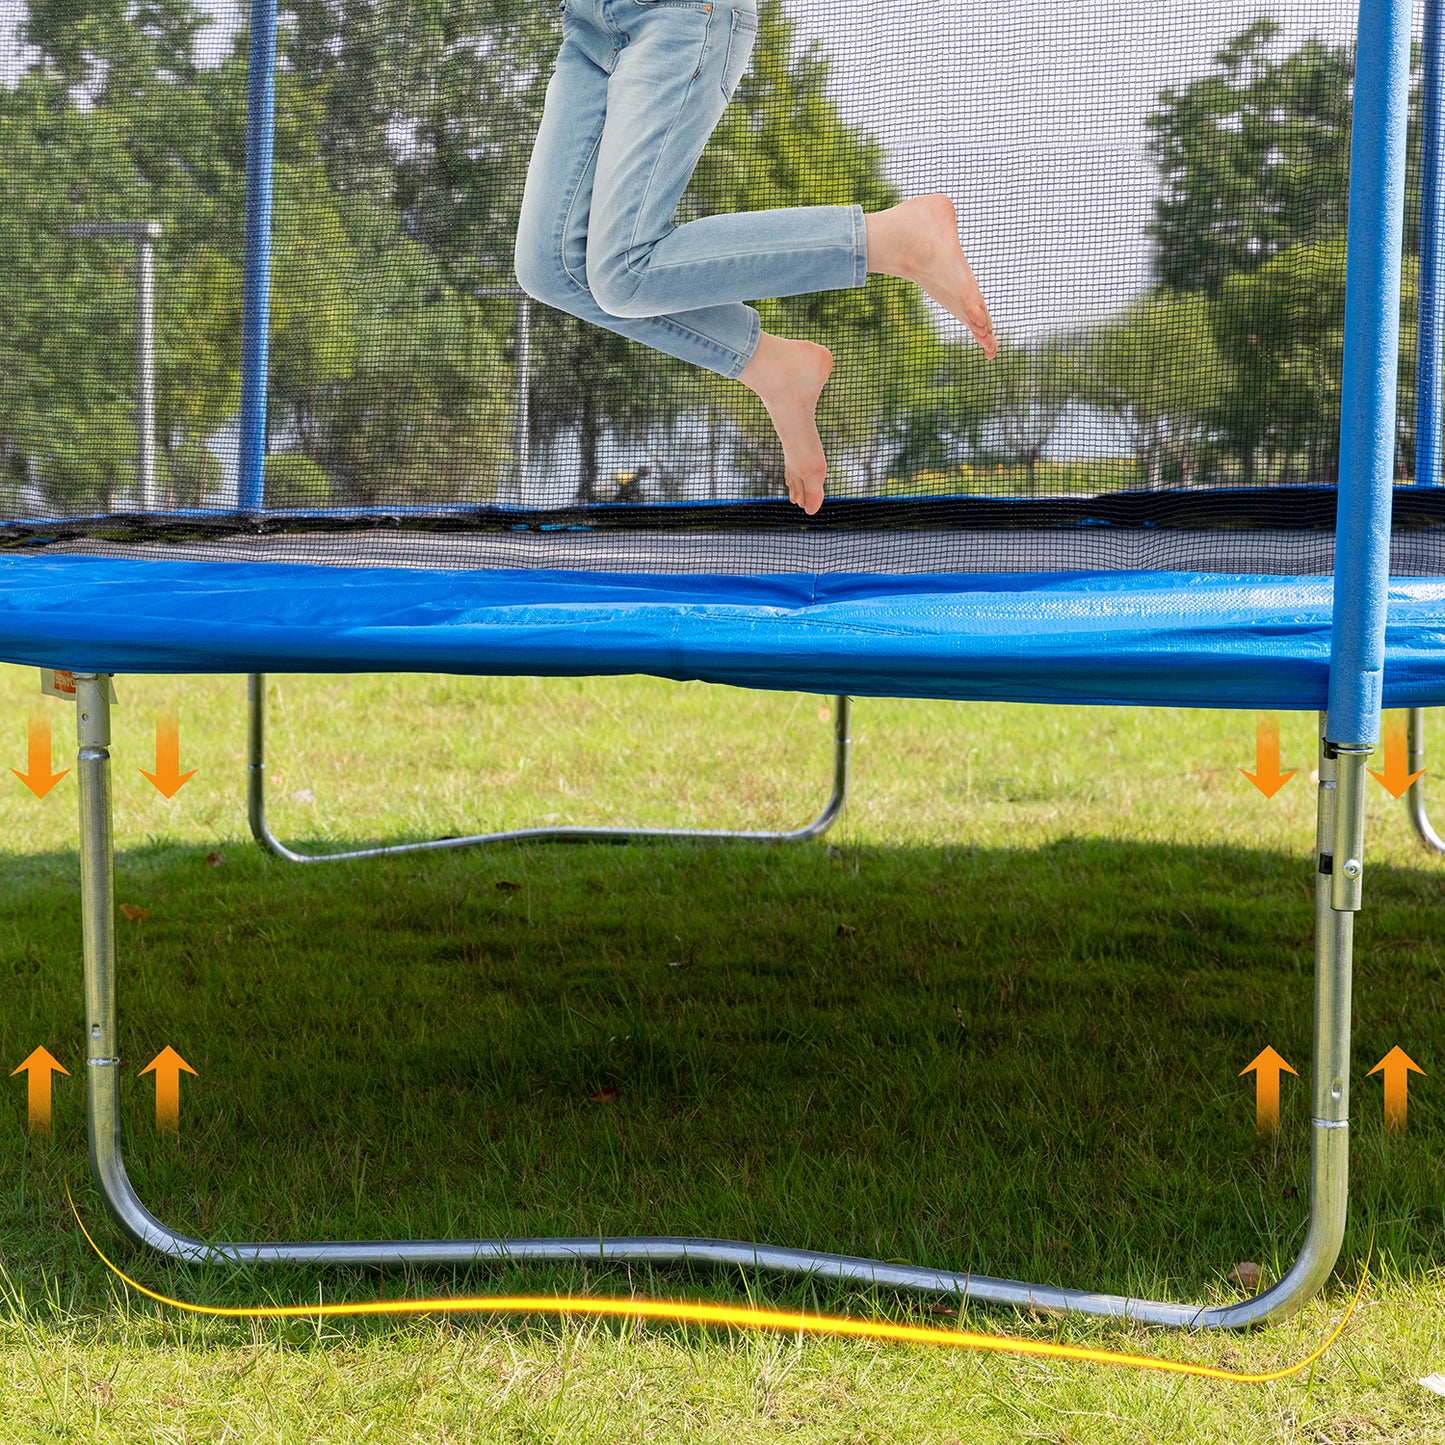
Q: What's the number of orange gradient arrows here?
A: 8